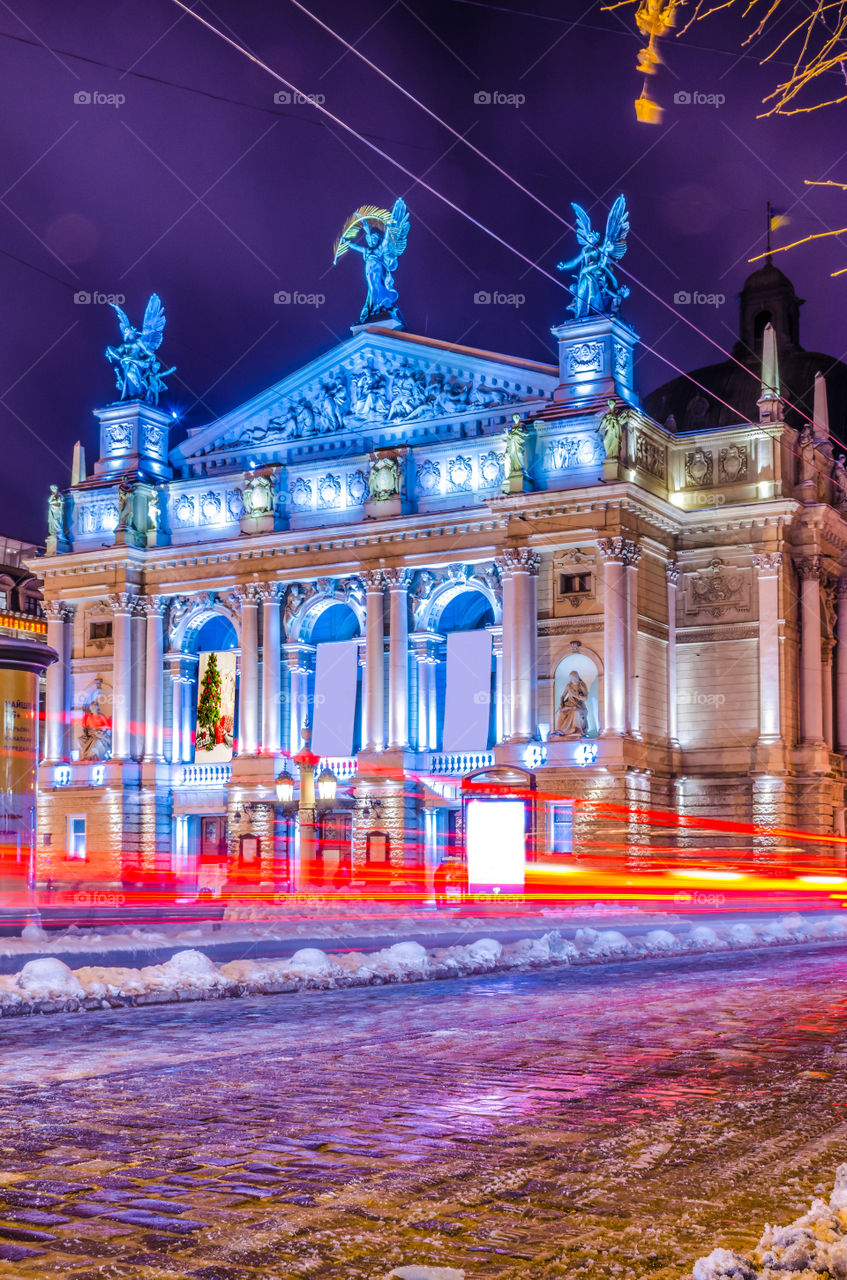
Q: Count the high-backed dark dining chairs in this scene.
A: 0